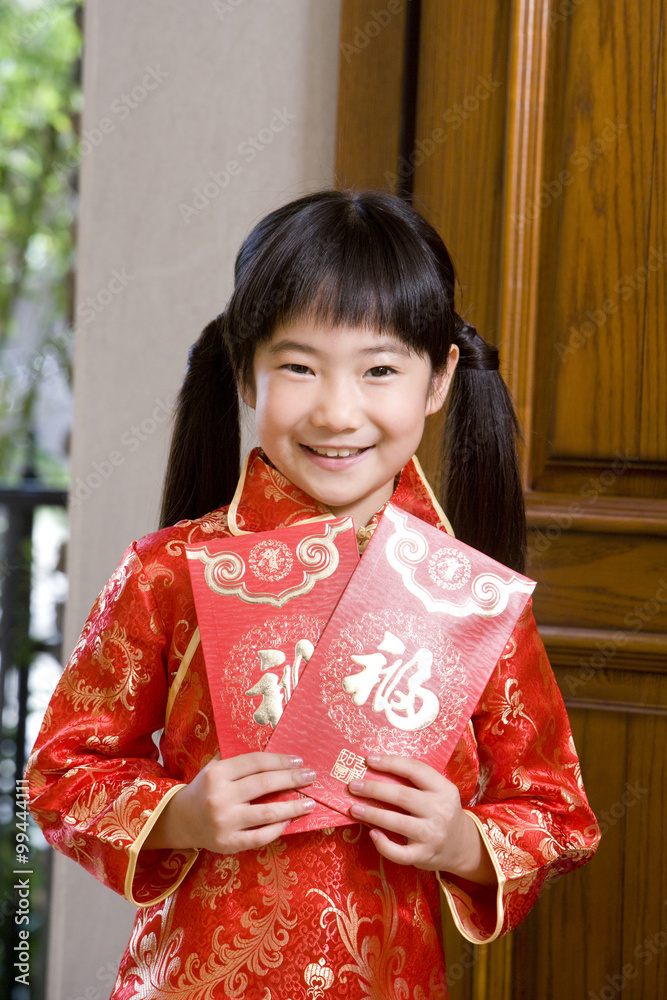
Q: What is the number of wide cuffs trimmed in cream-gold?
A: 2